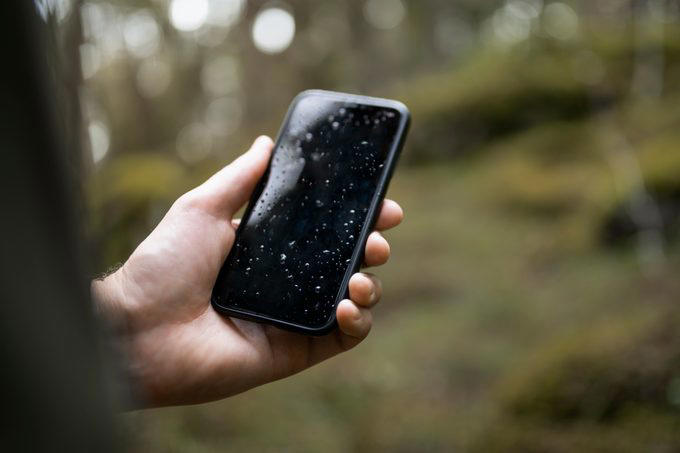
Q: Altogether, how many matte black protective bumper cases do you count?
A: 1